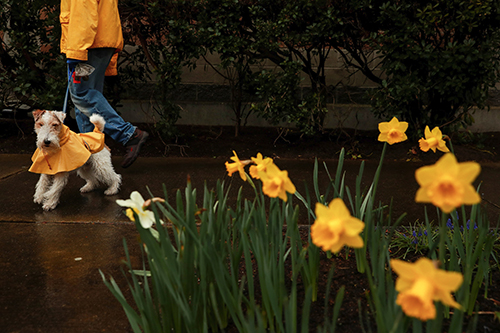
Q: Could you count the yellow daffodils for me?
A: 8